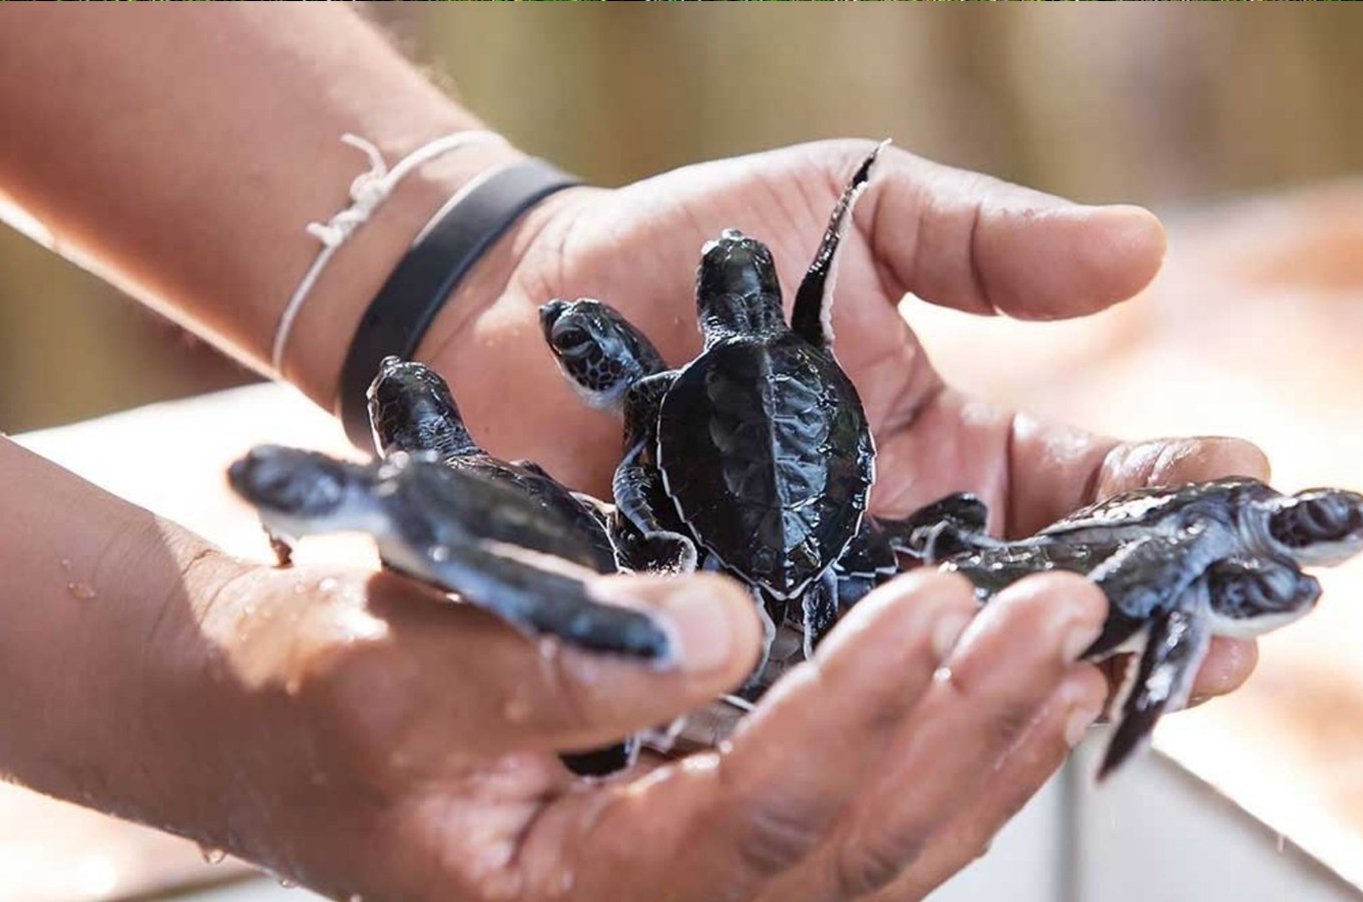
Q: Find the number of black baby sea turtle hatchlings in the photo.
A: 6